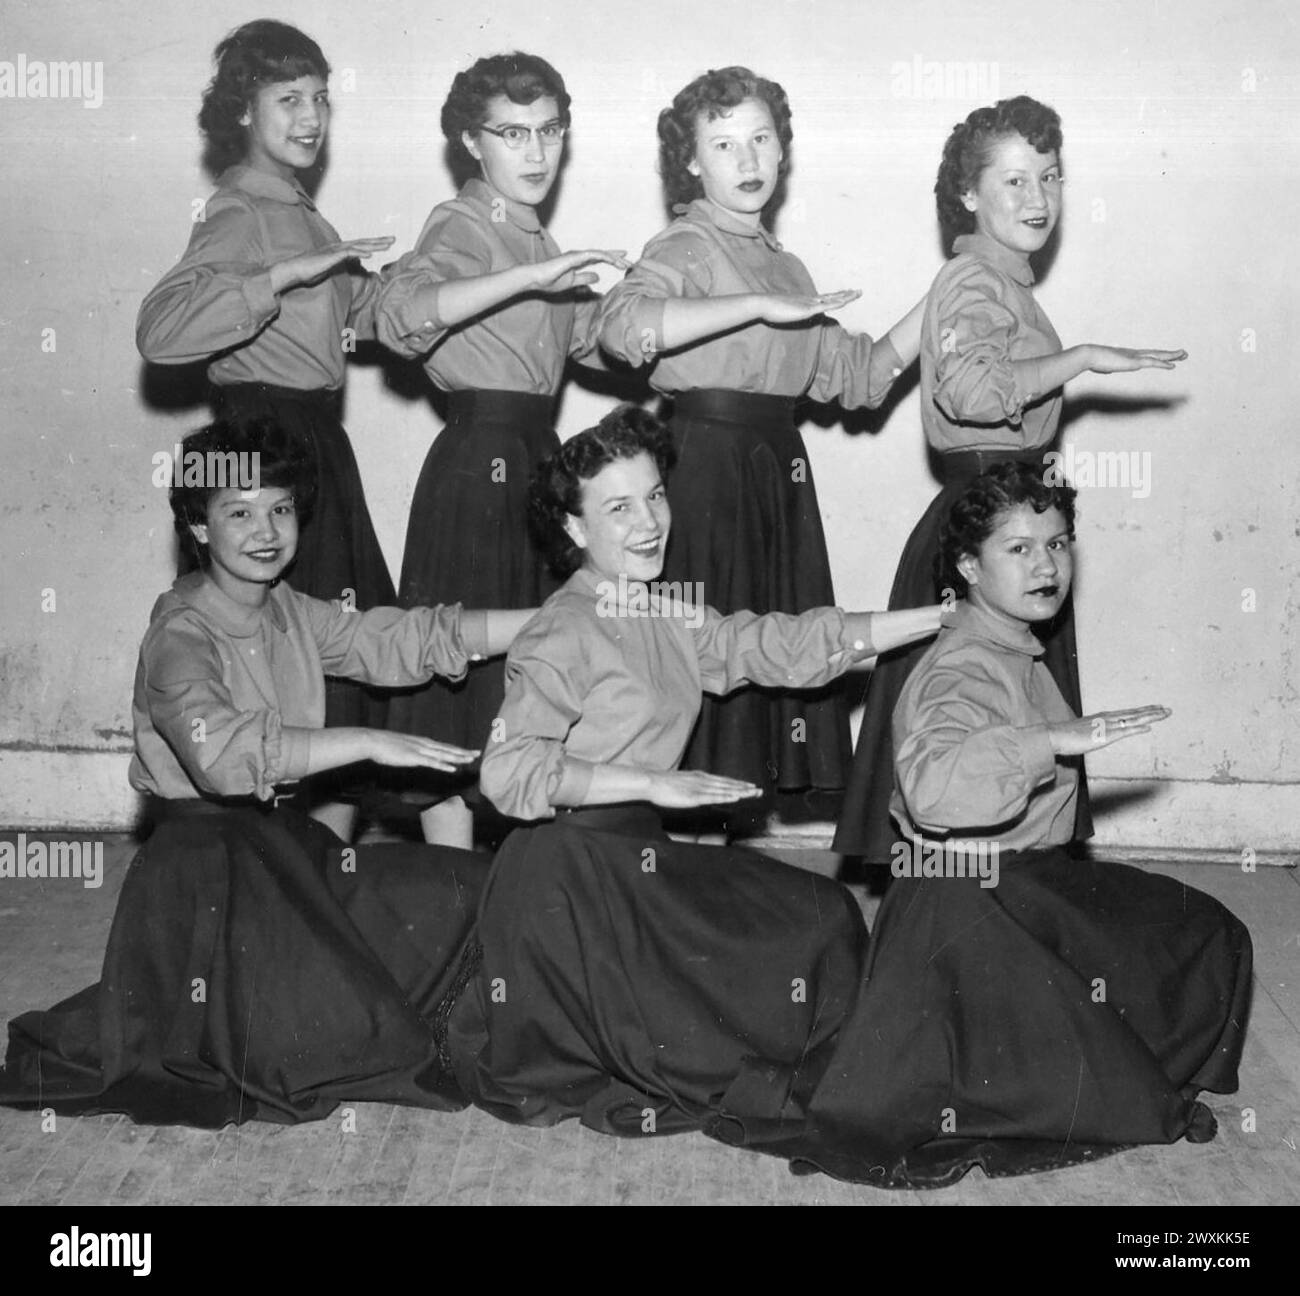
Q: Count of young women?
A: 7